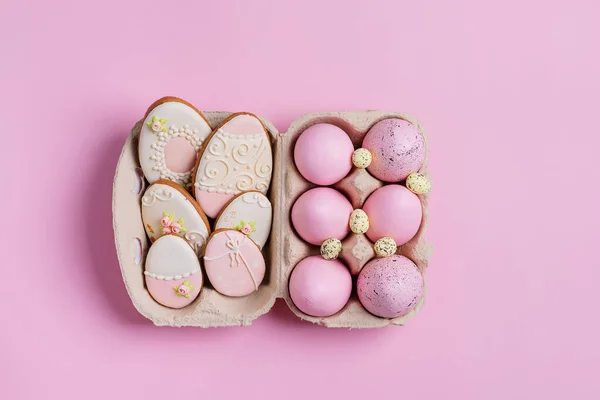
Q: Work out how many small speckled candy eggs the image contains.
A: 5